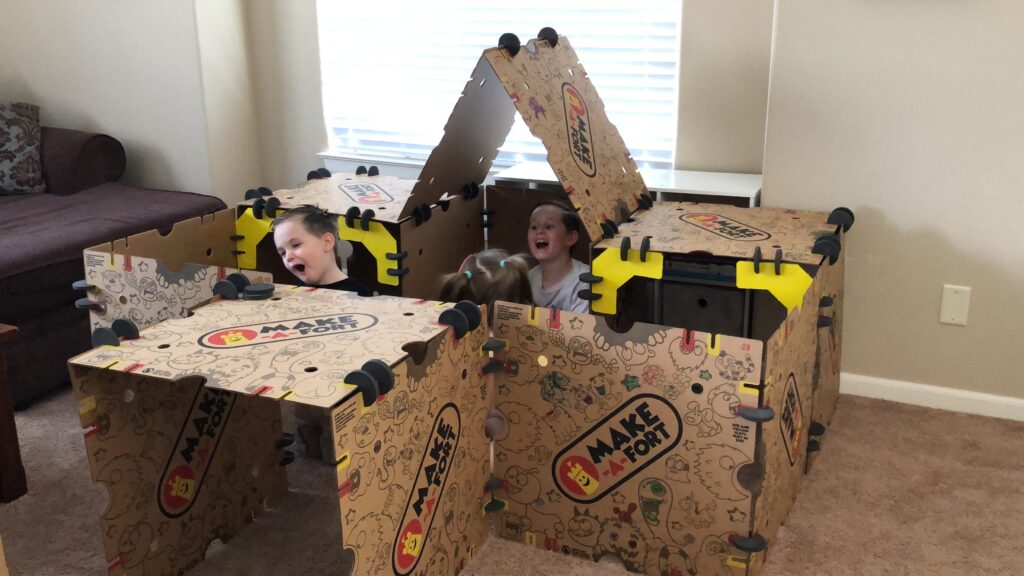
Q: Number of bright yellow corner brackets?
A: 4